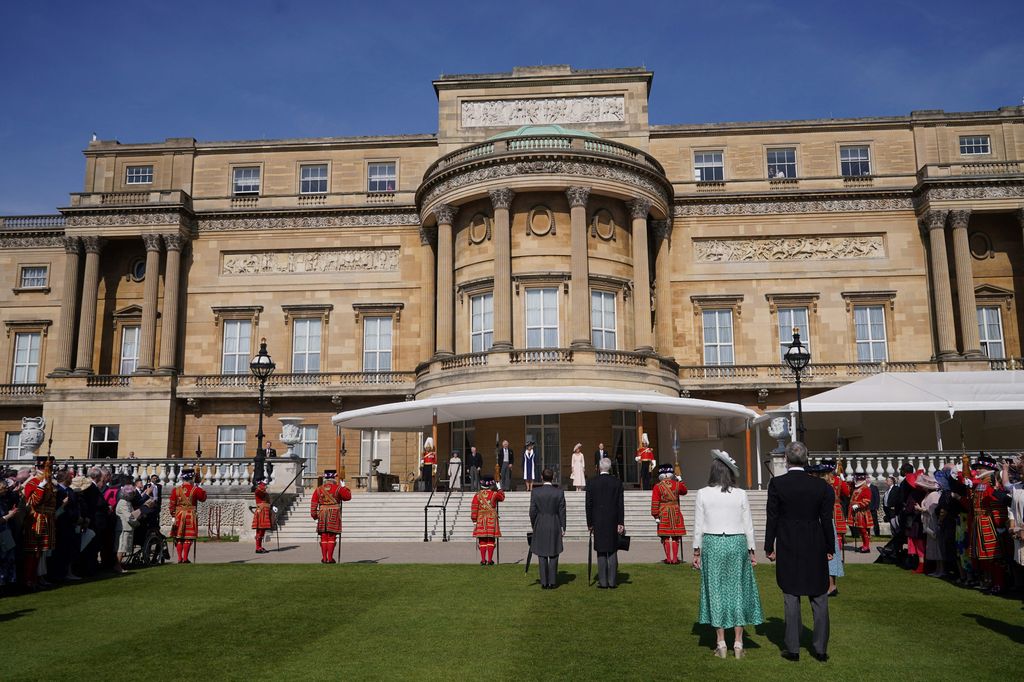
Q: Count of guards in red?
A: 11